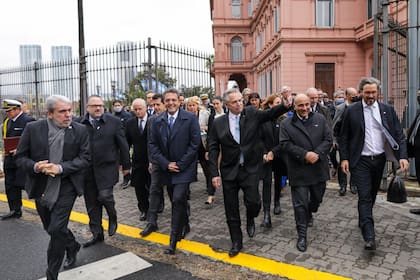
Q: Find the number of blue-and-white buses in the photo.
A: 0